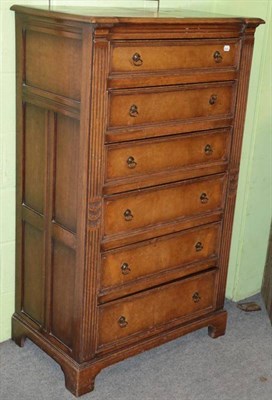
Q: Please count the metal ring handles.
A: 12